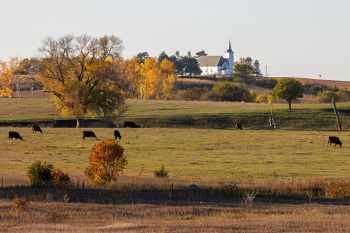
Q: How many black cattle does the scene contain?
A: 7